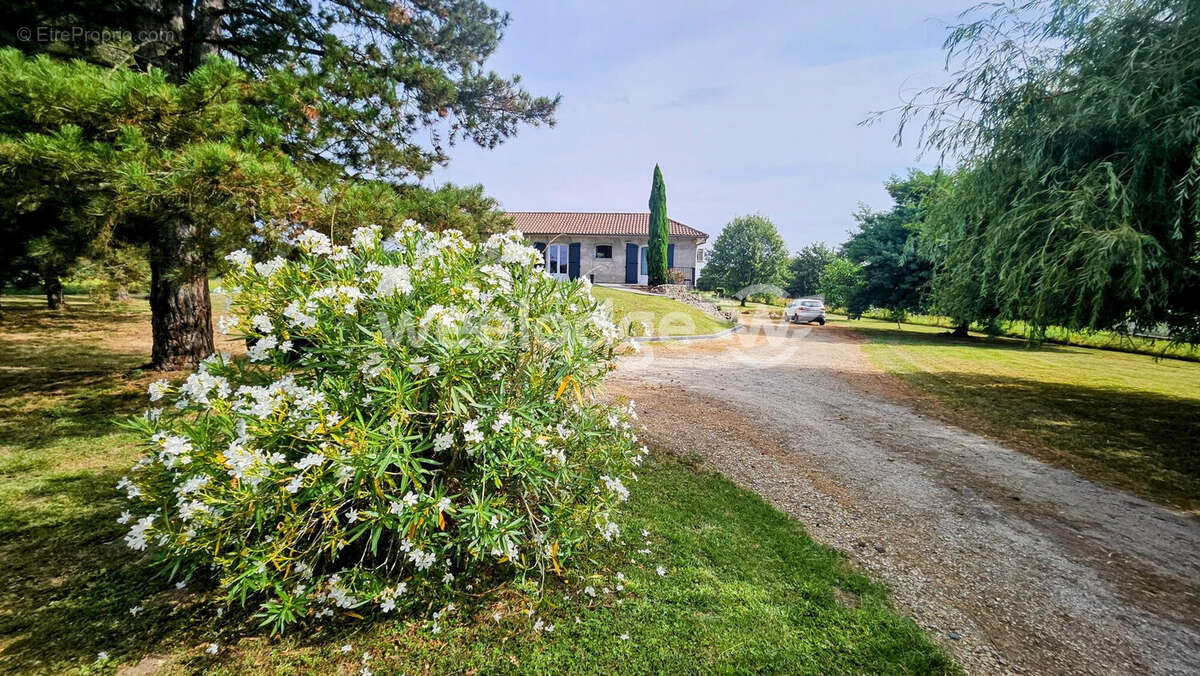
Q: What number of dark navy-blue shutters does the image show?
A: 4